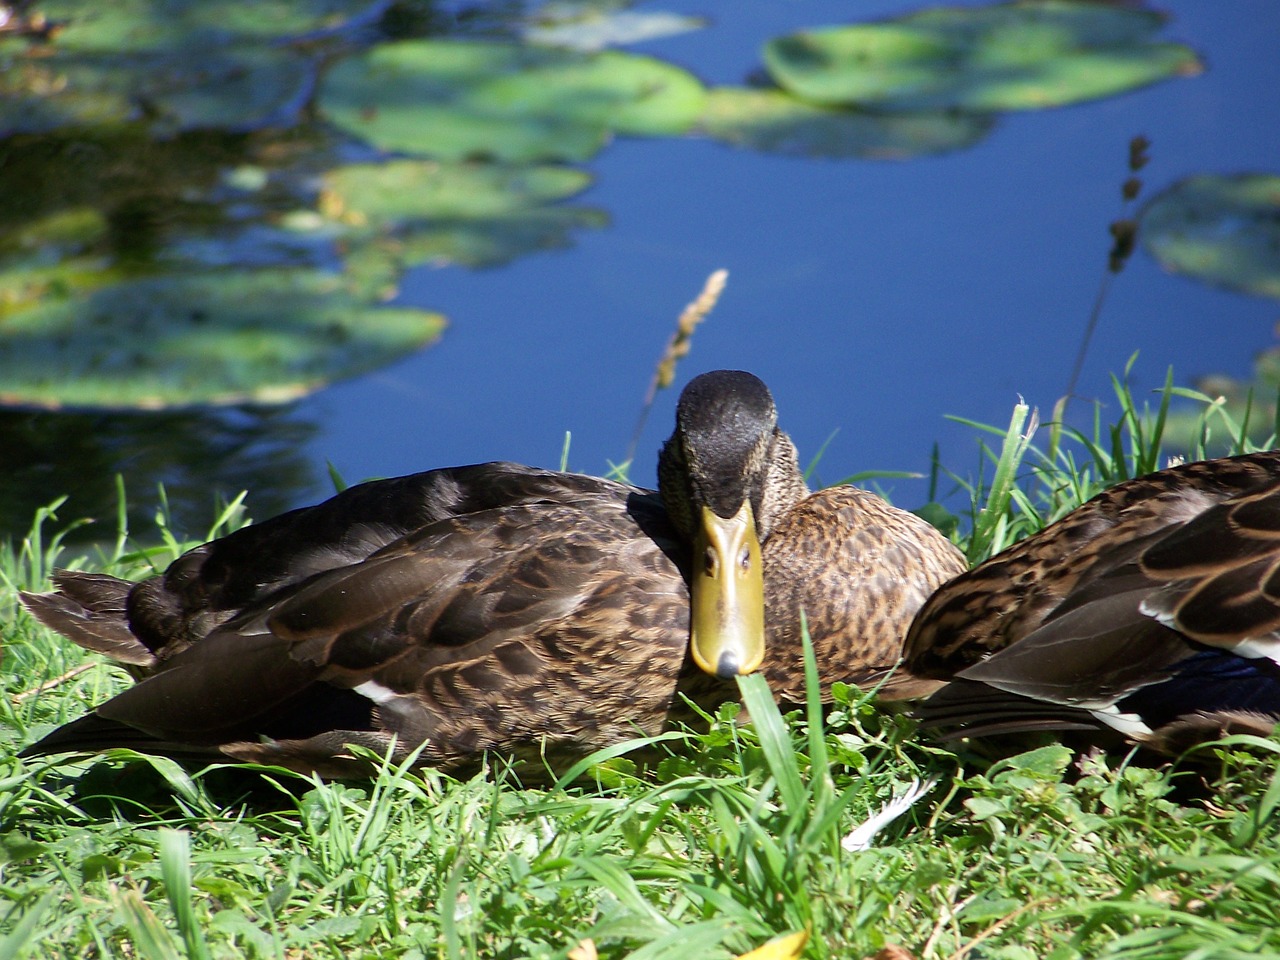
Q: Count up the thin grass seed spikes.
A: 2